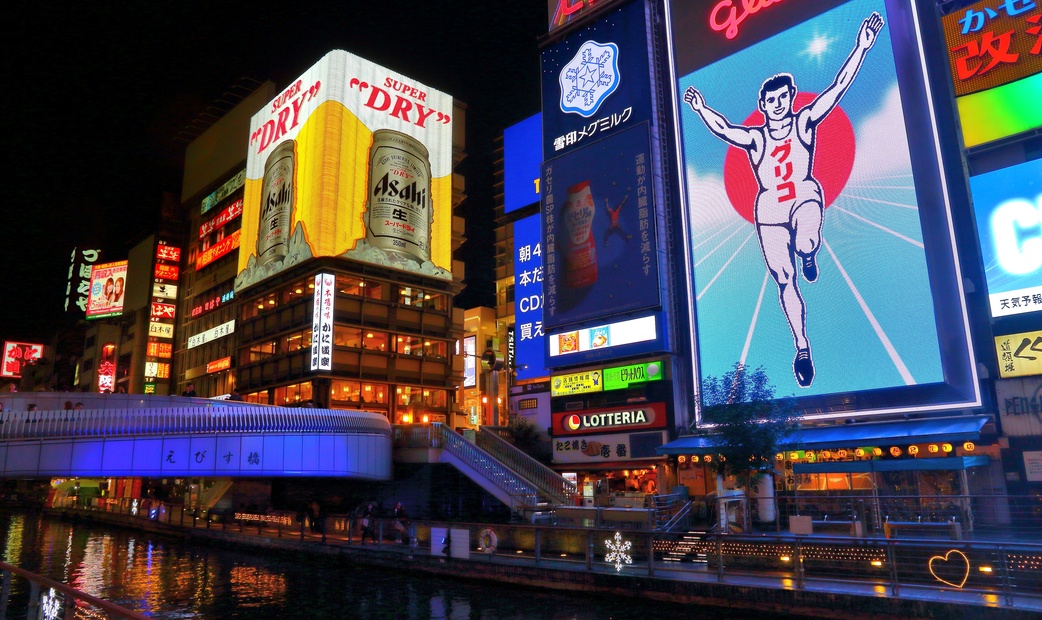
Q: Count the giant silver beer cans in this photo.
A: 2